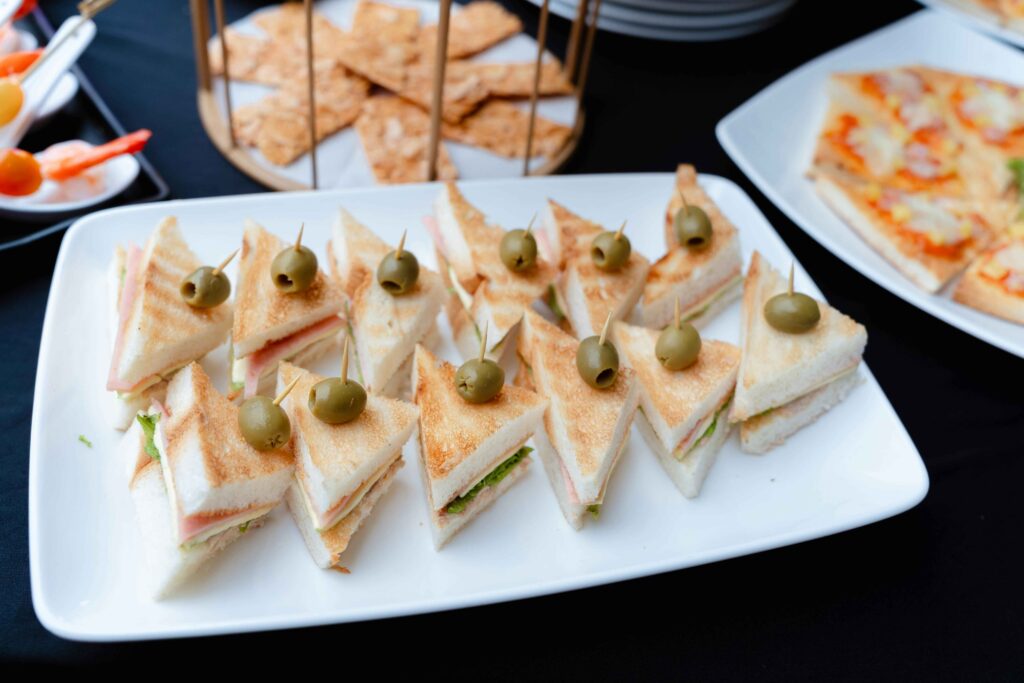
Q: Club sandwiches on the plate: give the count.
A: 12